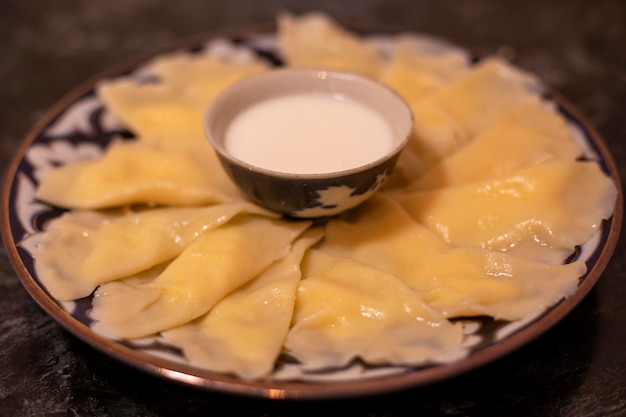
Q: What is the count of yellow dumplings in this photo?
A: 13